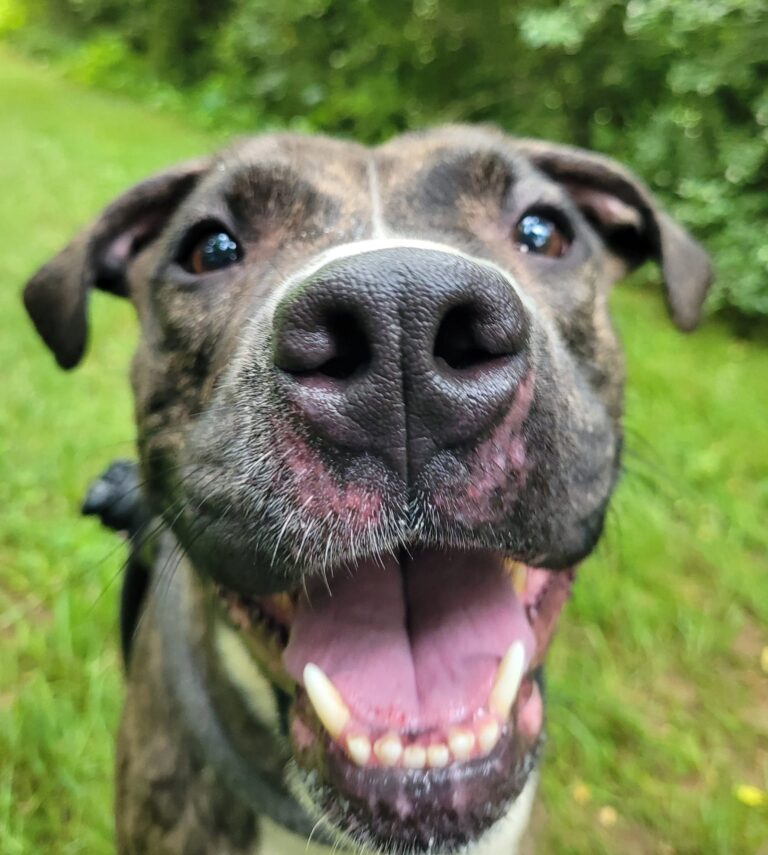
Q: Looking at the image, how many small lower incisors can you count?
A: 6